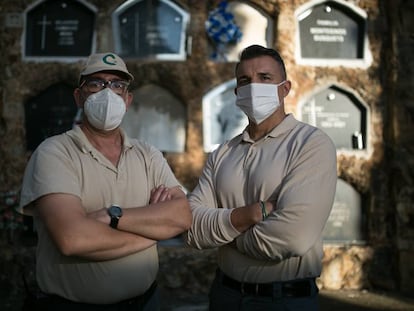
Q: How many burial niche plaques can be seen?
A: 9